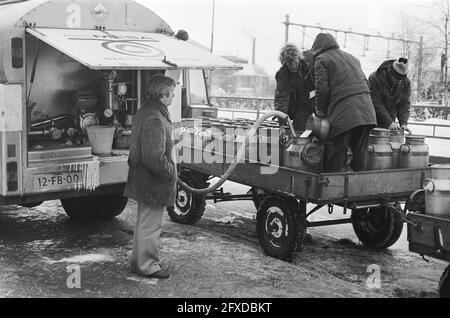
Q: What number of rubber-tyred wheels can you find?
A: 5